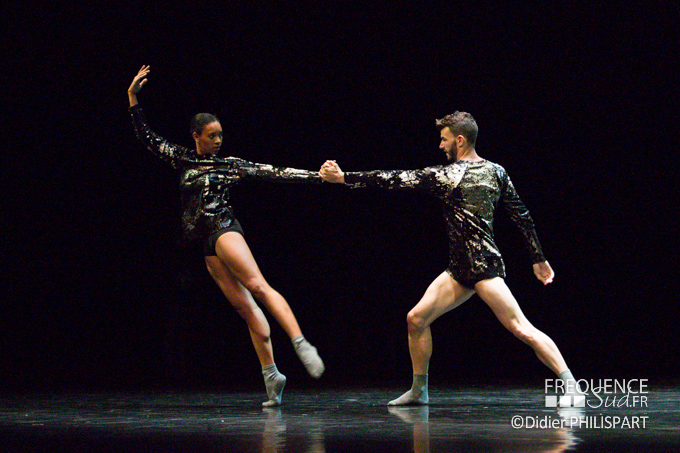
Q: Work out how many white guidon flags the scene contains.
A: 0